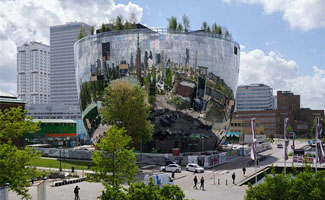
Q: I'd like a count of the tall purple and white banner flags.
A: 3